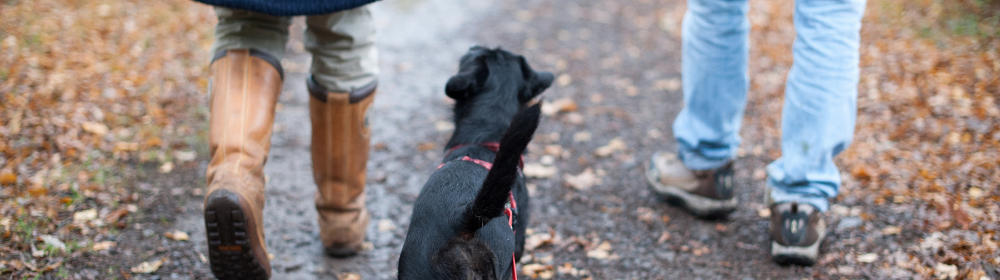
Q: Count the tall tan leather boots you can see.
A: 2